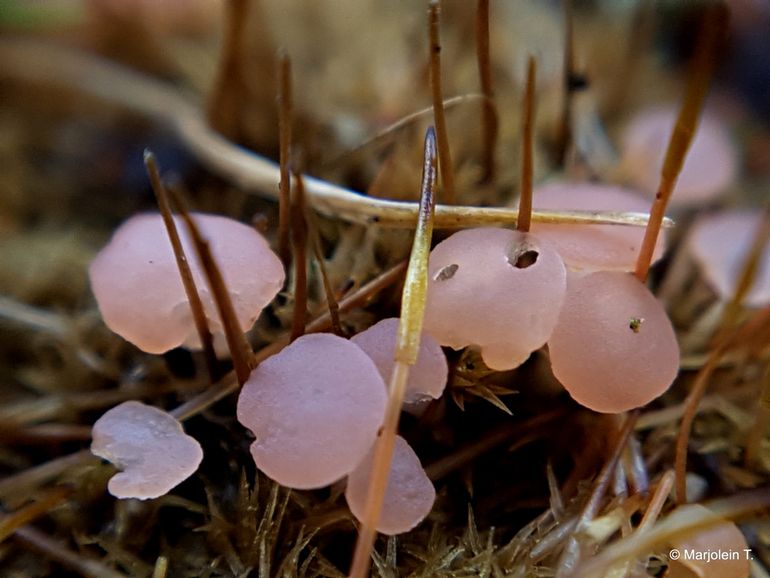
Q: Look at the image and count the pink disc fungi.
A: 11